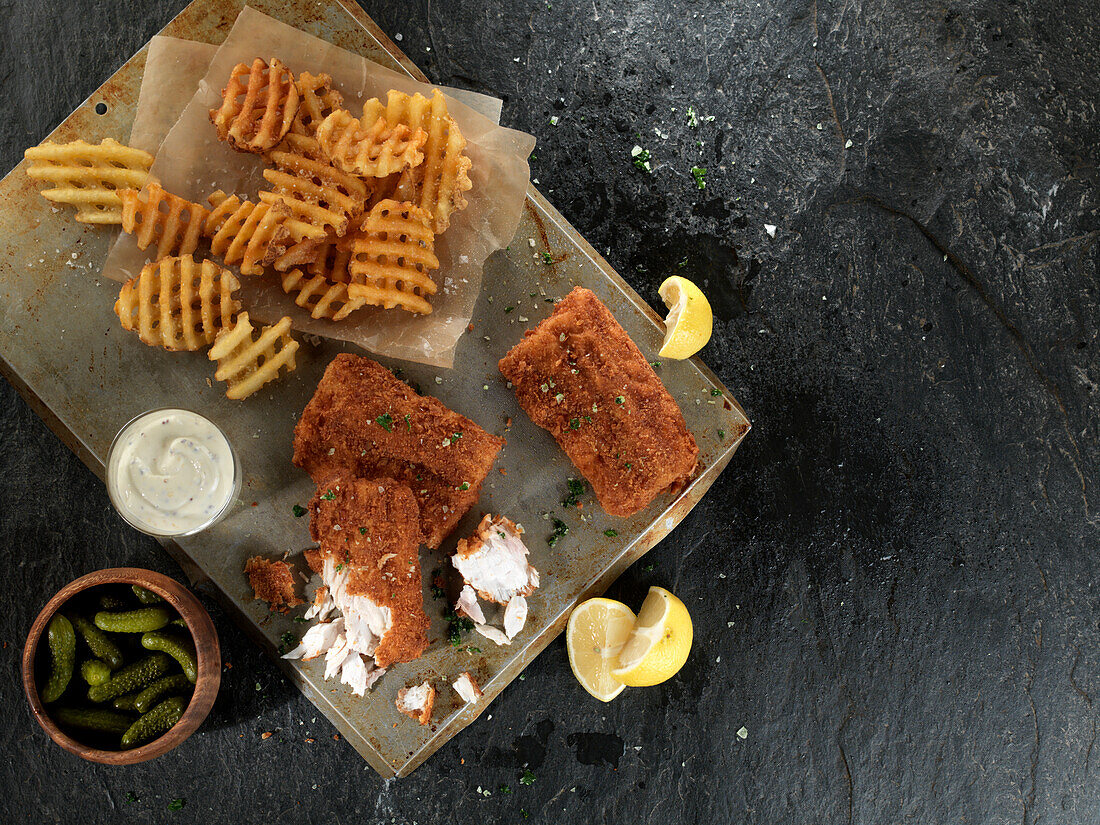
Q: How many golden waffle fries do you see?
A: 12